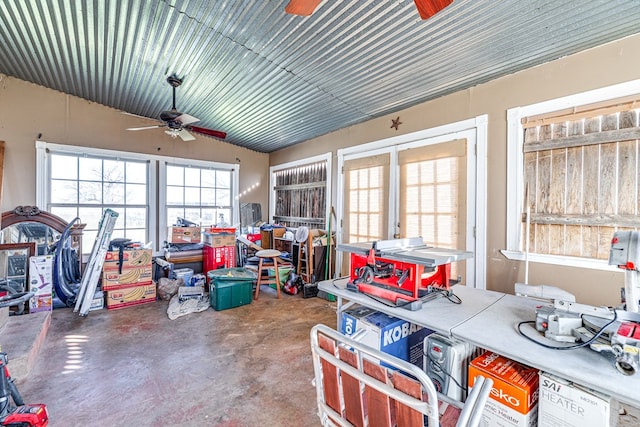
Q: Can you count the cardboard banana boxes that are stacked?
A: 3